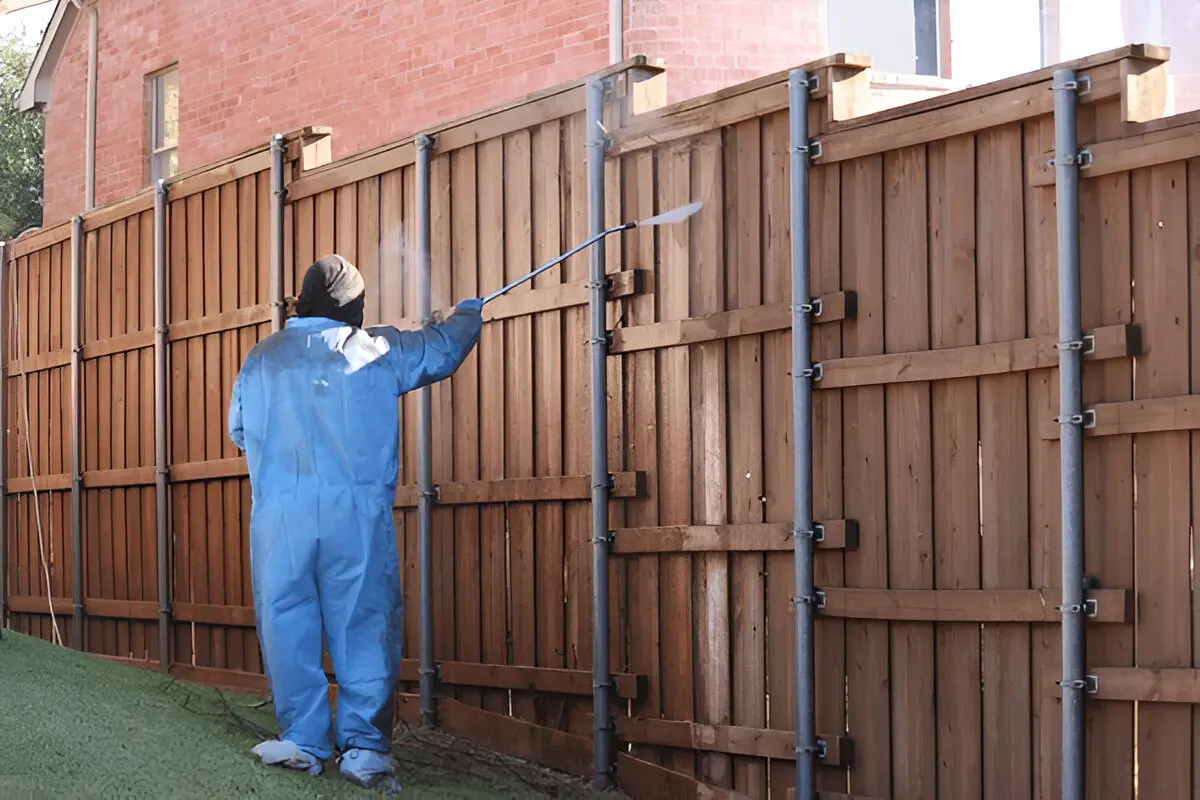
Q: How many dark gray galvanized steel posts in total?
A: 8